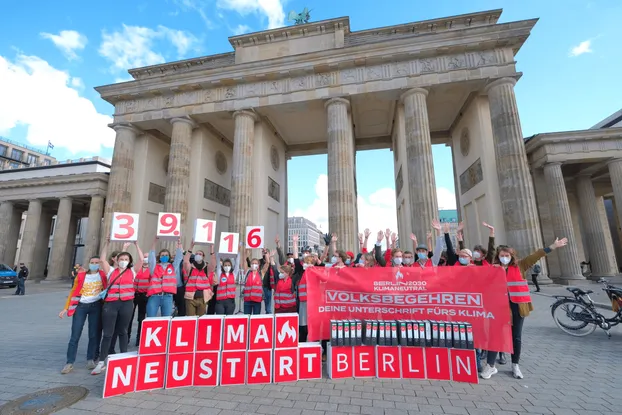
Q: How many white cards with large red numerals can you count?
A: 5